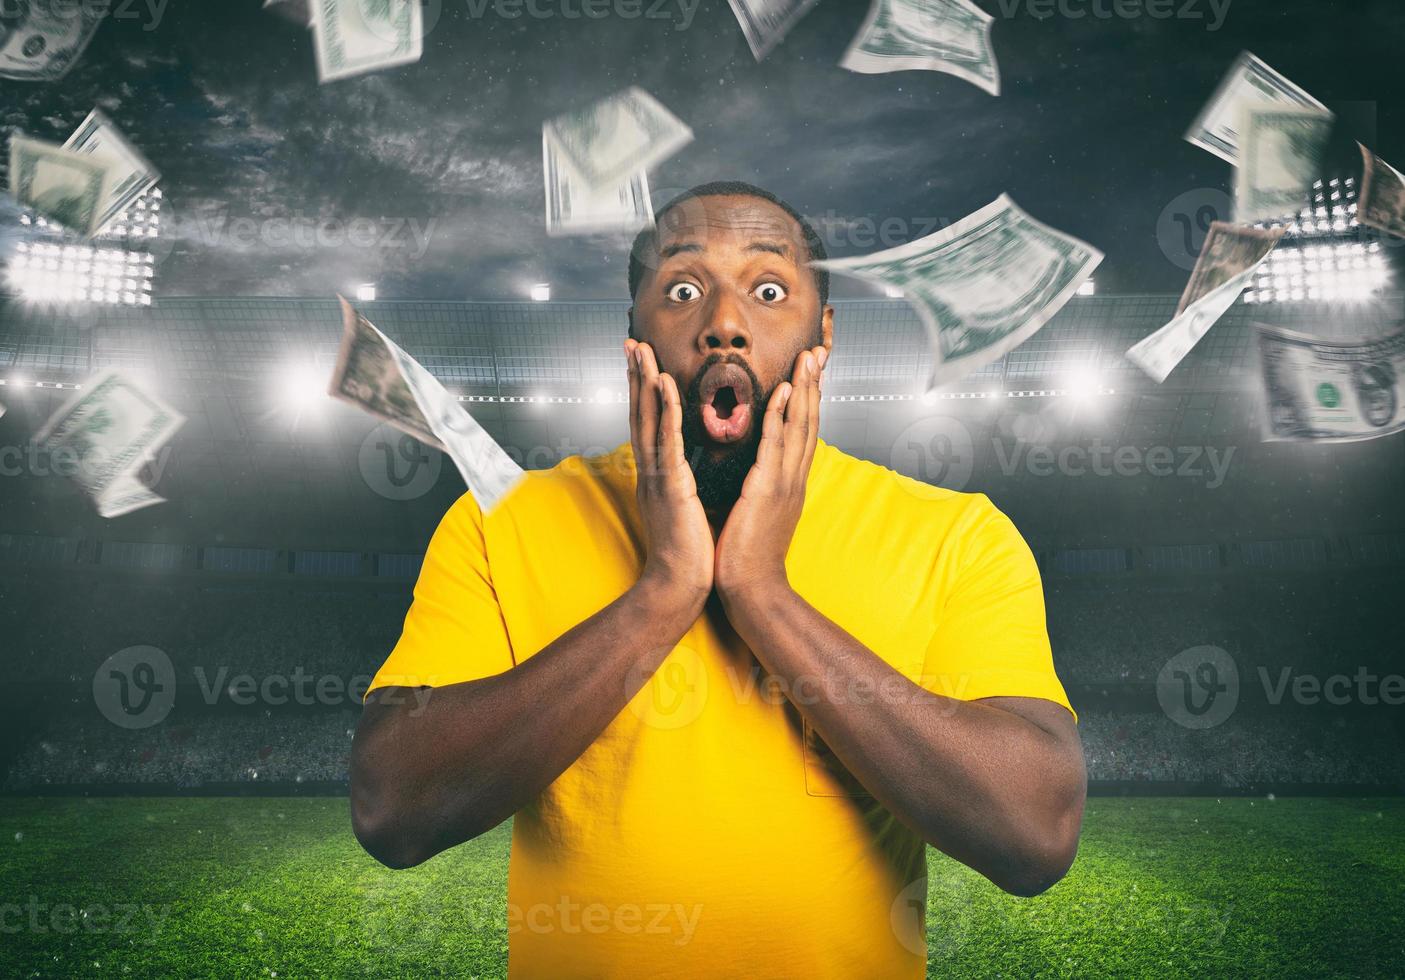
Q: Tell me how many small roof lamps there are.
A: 4